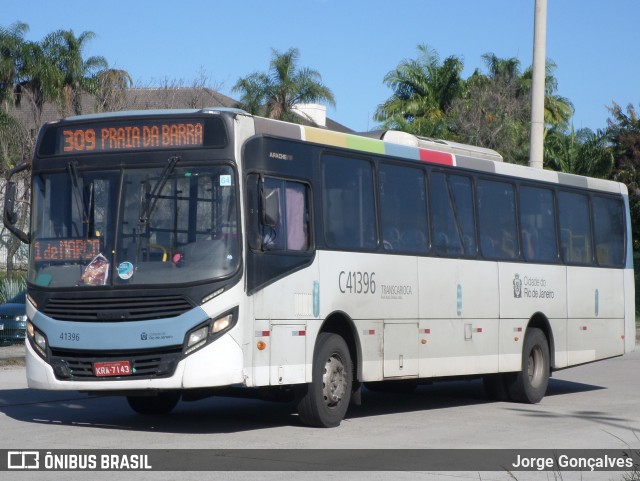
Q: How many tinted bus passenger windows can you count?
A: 7